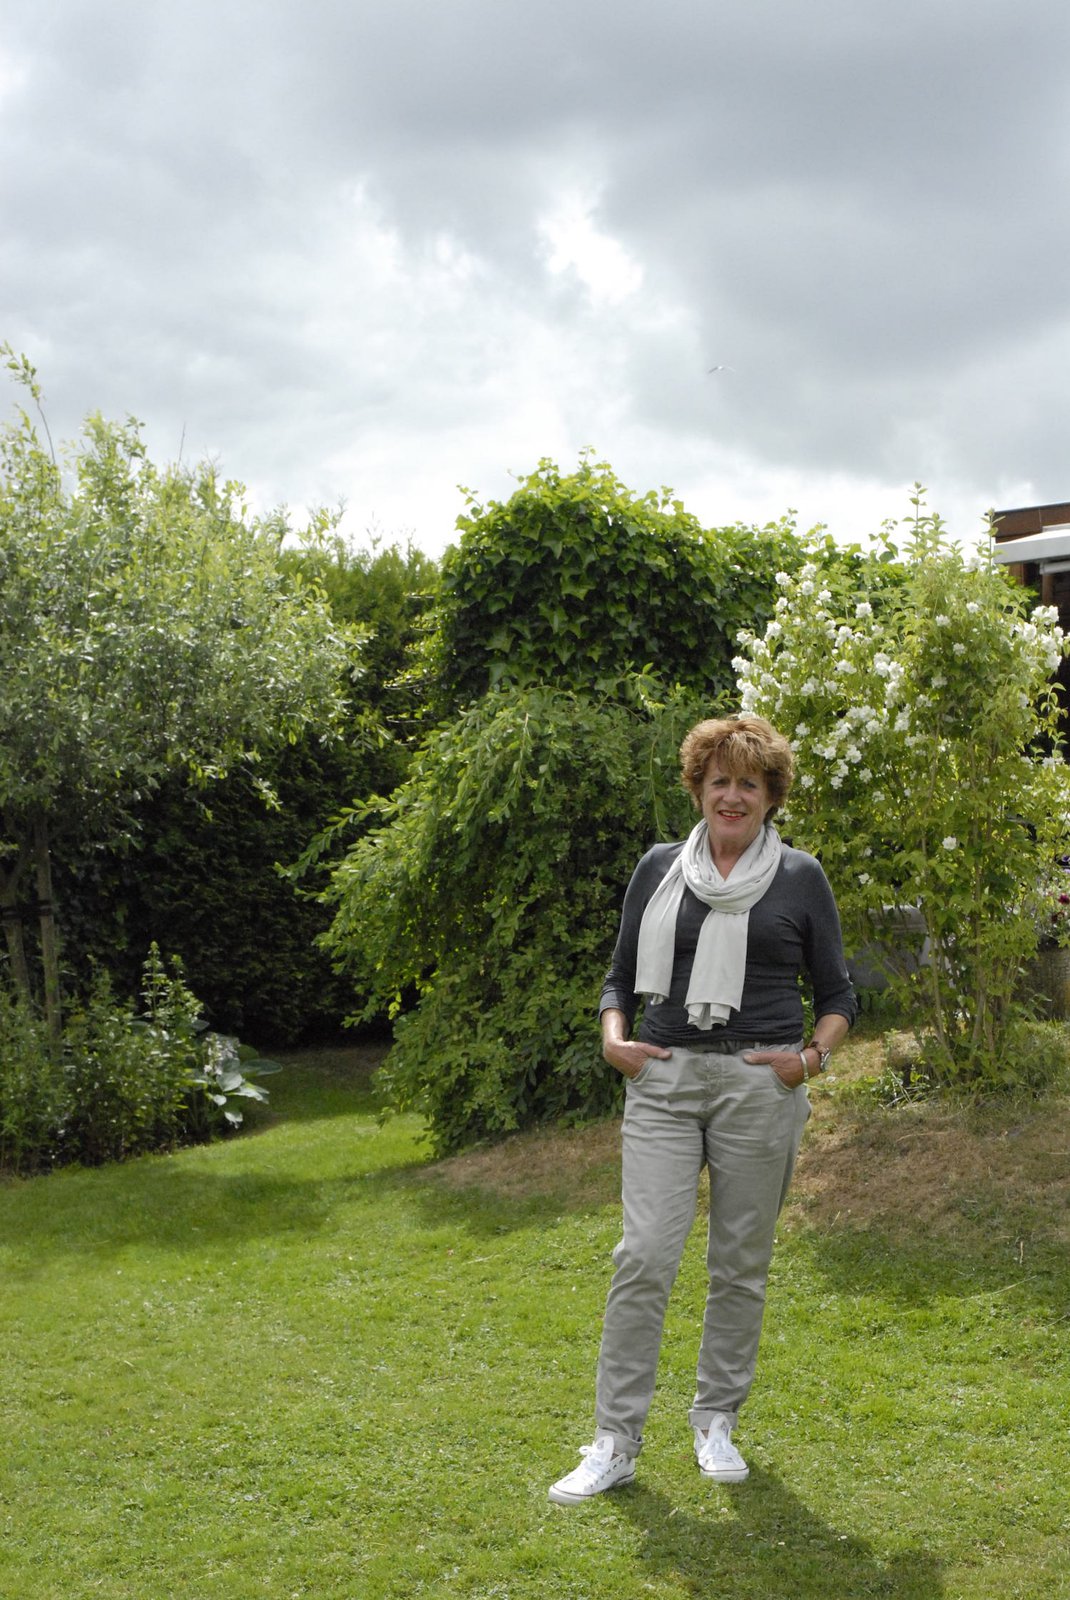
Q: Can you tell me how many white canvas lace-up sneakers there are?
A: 2